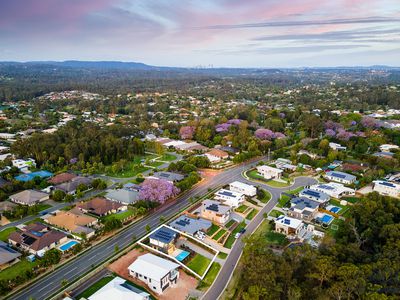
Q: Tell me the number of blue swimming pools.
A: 4